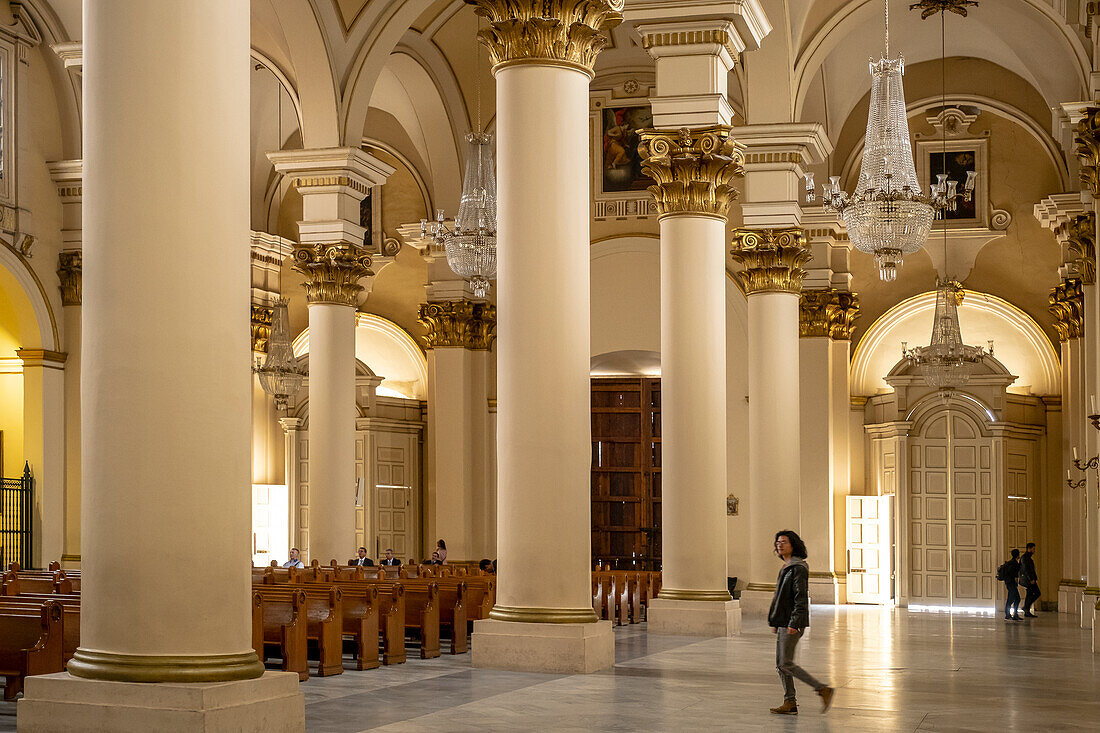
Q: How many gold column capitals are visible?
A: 11